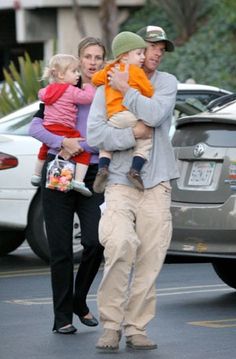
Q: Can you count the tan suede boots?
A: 2